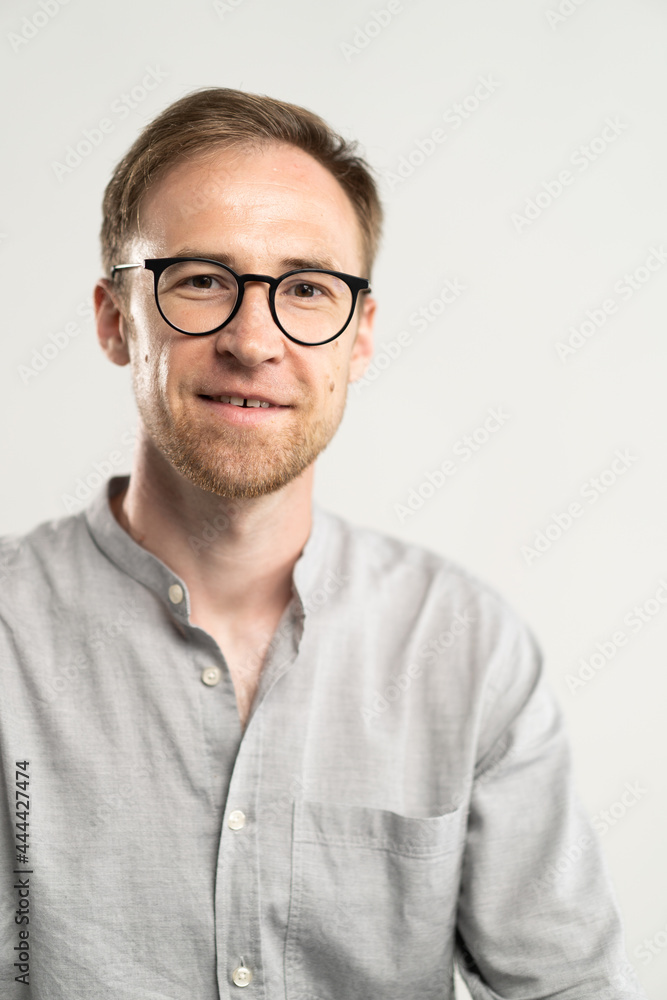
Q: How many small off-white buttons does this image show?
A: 4